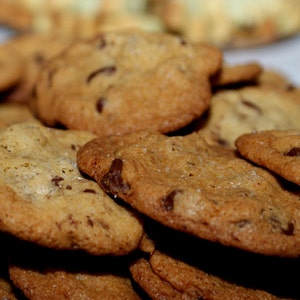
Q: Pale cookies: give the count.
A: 2